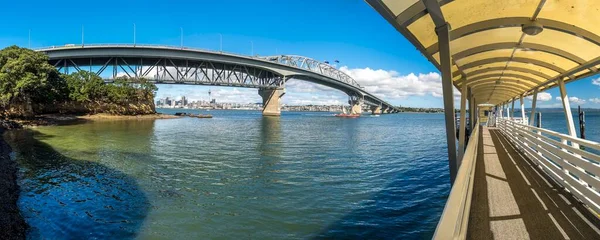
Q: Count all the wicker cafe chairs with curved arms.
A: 0